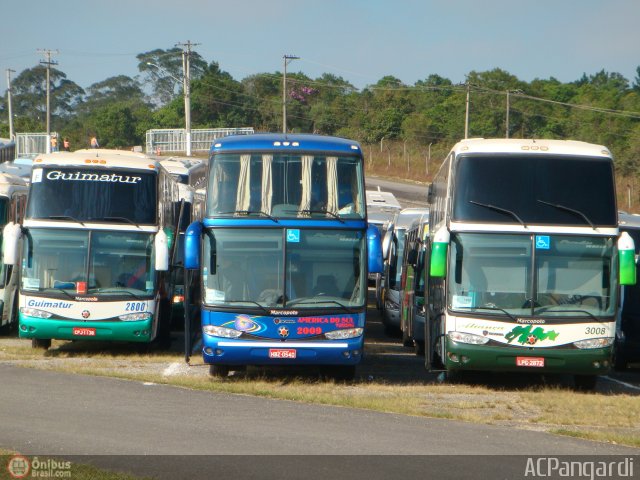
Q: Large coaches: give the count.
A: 3